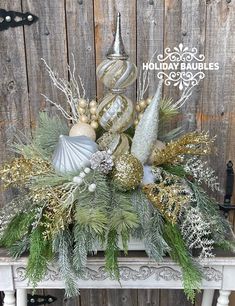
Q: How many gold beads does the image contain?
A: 12